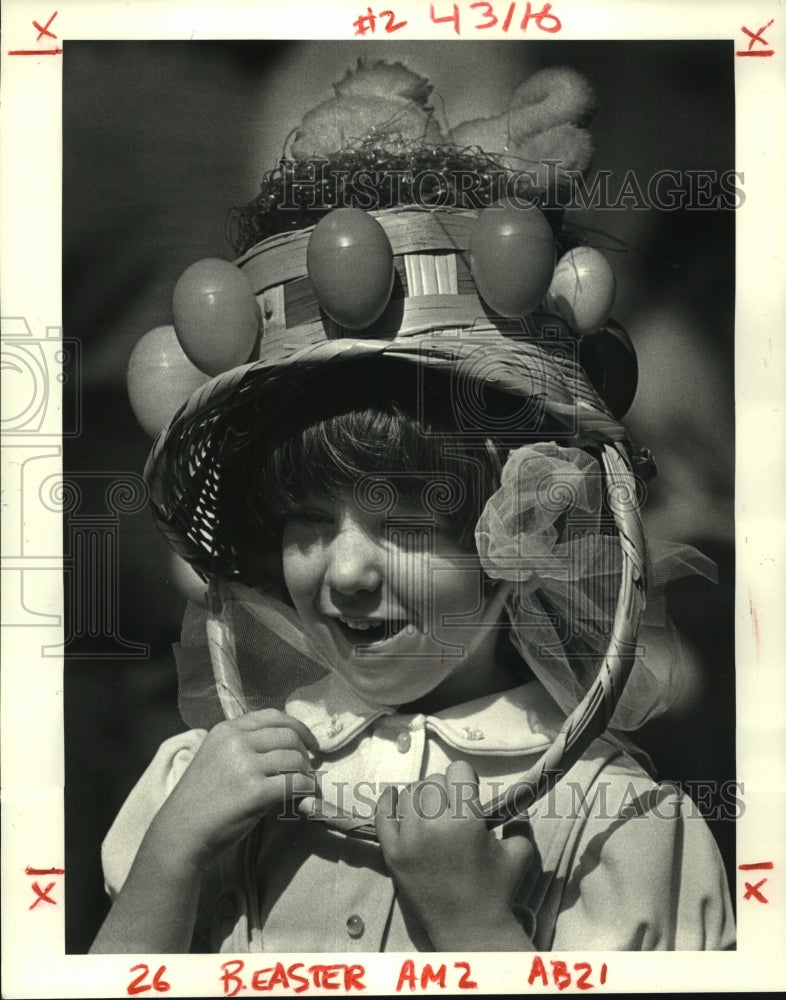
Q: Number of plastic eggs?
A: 6